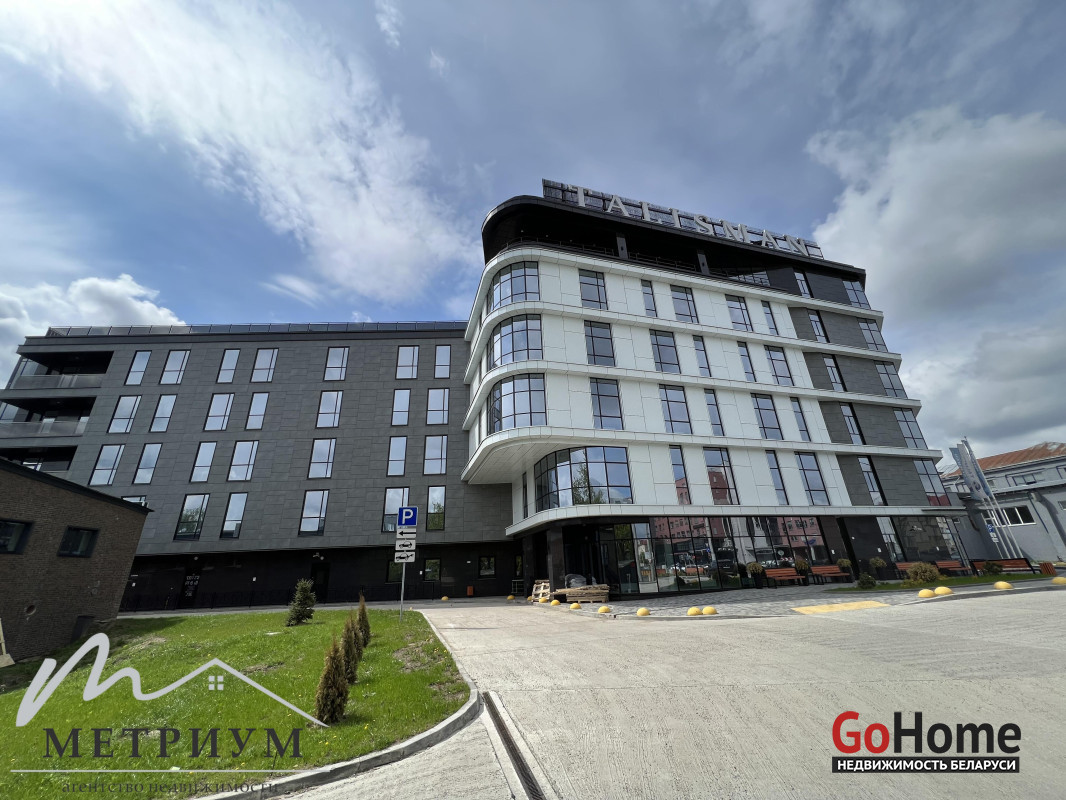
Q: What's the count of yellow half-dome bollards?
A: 14